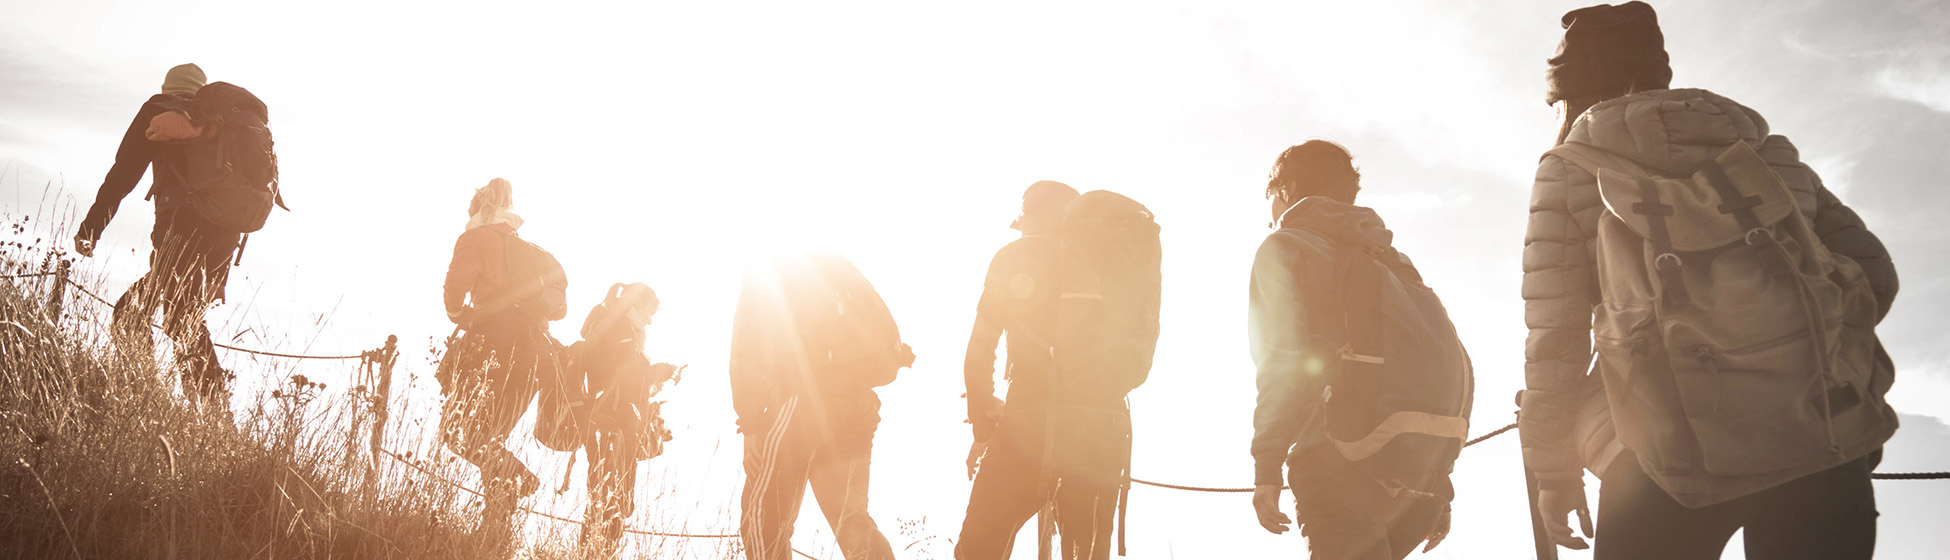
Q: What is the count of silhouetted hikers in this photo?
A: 7